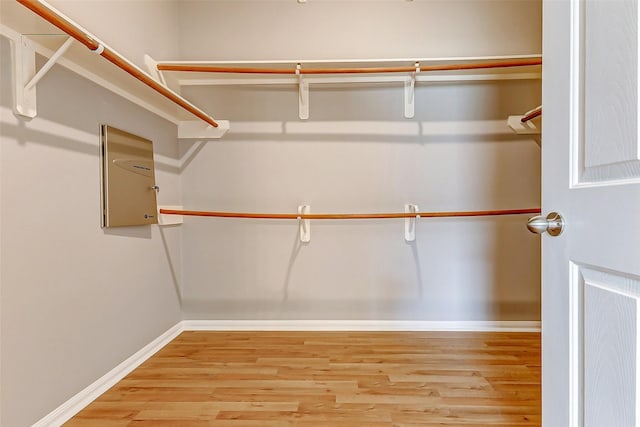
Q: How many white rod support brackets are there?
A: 5